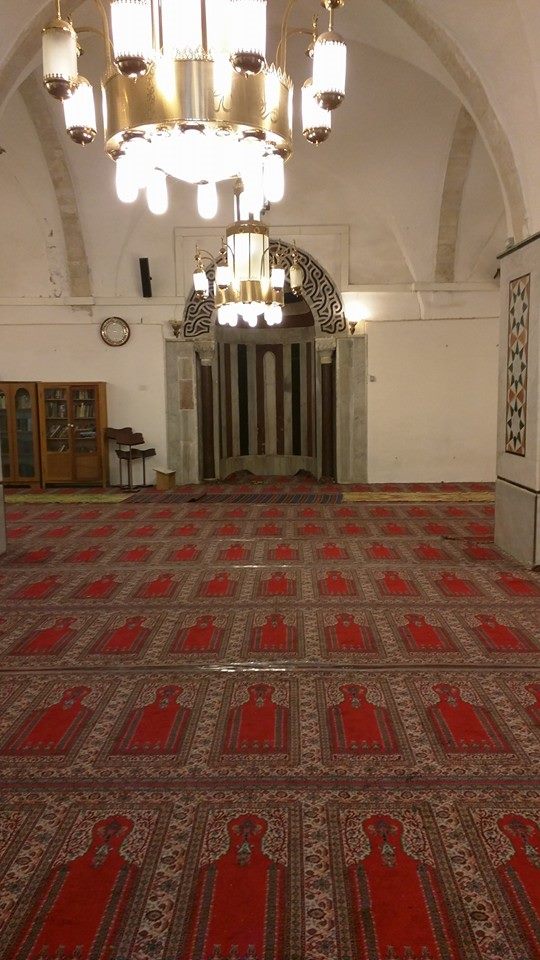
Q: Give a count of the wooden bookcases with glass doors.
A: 2